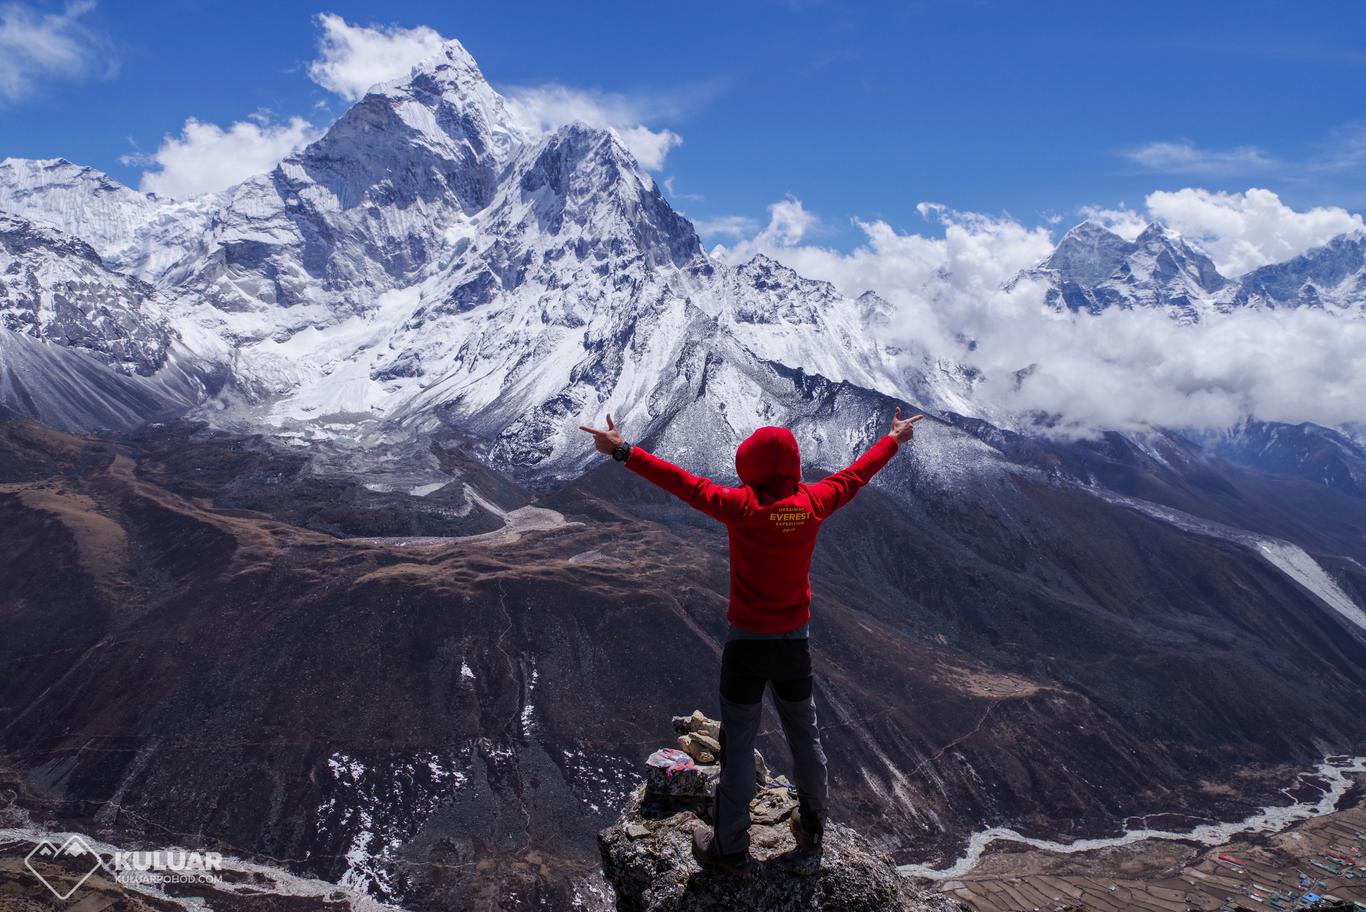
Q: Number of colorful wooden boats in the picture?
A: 0